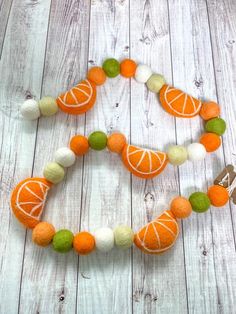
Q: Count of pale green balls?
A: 5